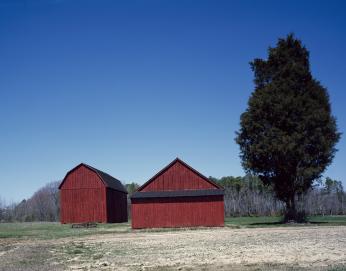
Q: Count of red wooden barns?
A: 2